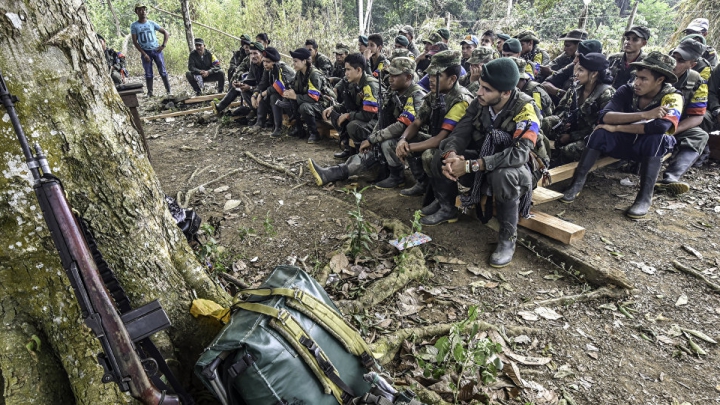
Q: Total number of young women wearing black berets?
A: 3